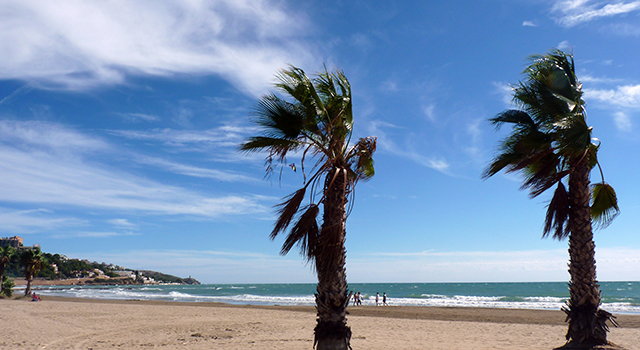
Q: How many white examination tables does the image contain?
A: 0